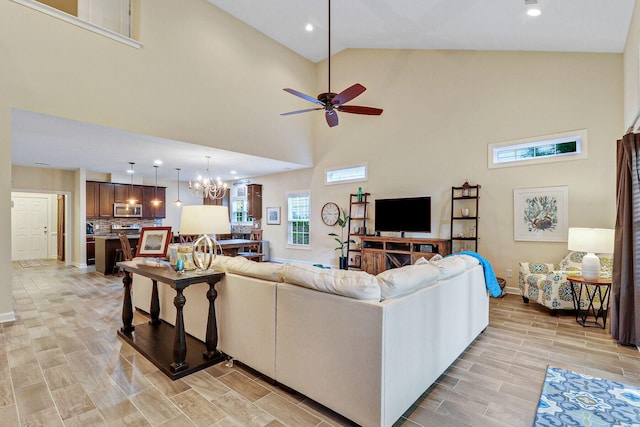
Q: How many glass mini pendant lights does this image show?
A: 3